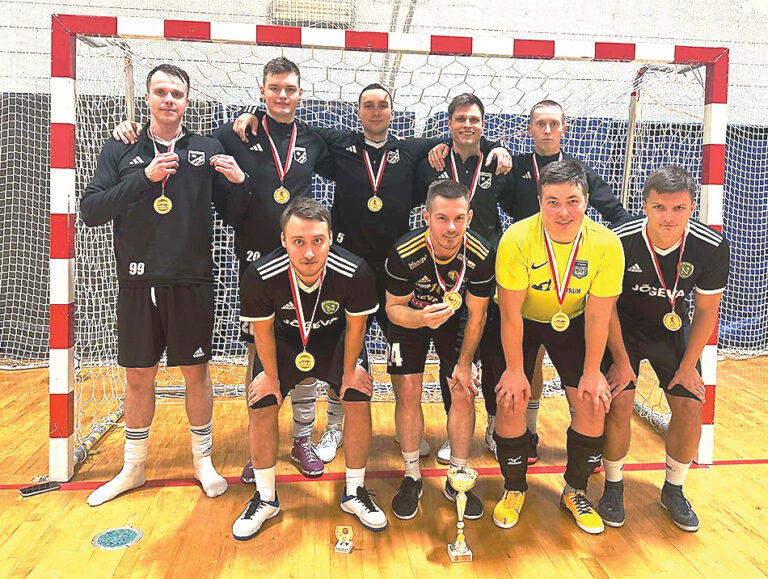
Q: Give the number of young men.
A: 9